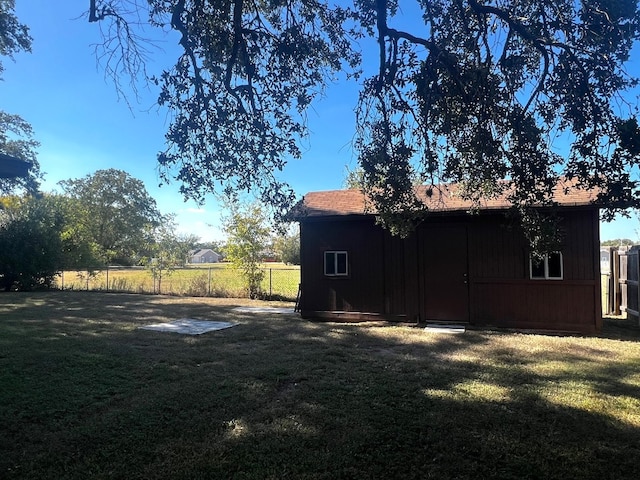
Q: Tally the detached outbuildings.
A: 1